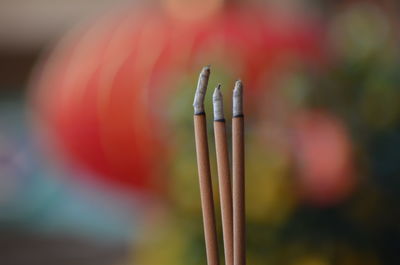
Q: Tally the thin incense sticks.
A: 3